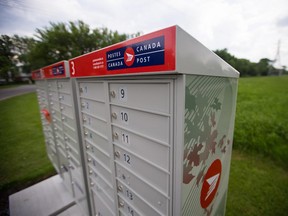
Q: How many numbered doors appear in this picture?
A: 14